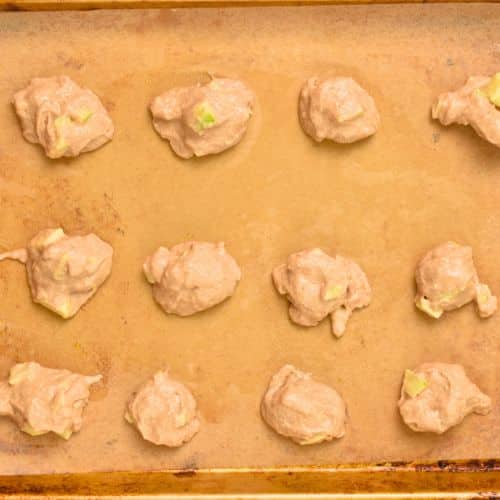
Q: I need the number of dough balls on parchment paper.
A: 12